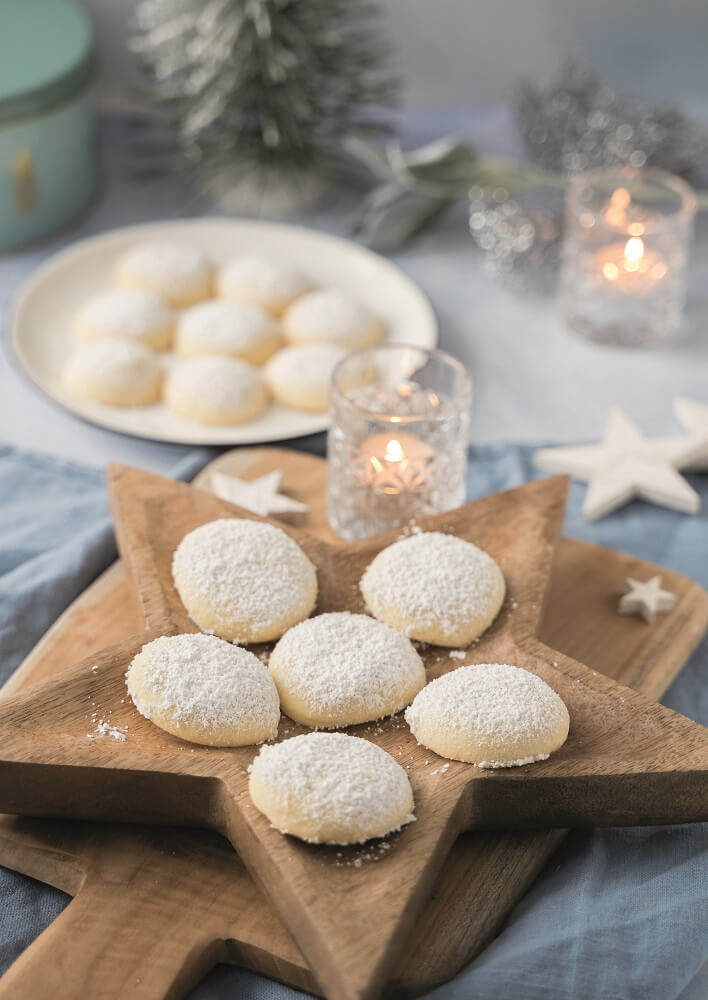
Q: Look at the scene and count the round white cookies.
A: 14